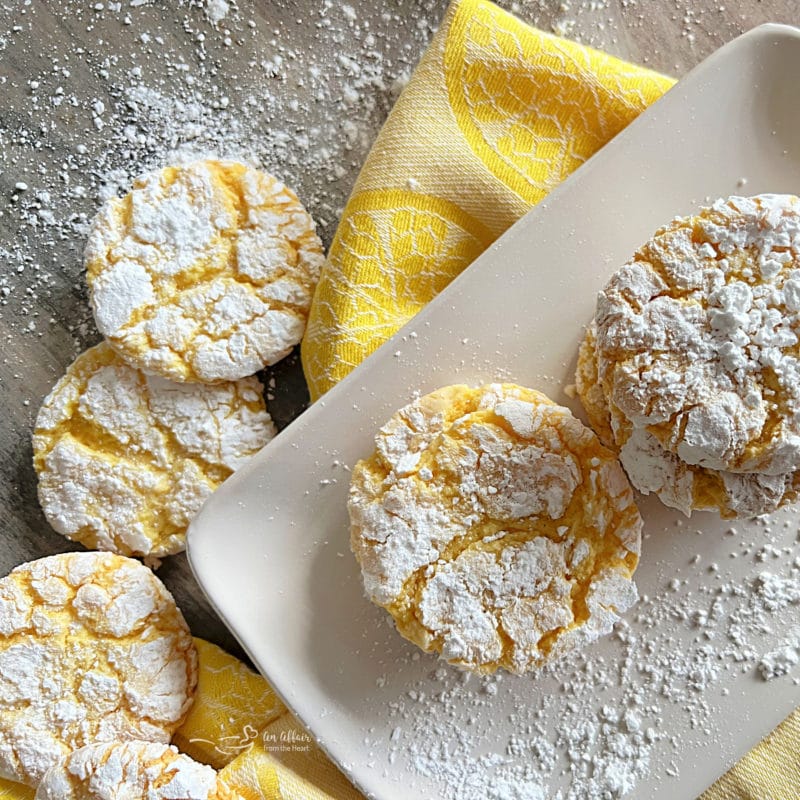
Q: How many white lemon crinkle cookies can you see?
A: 7